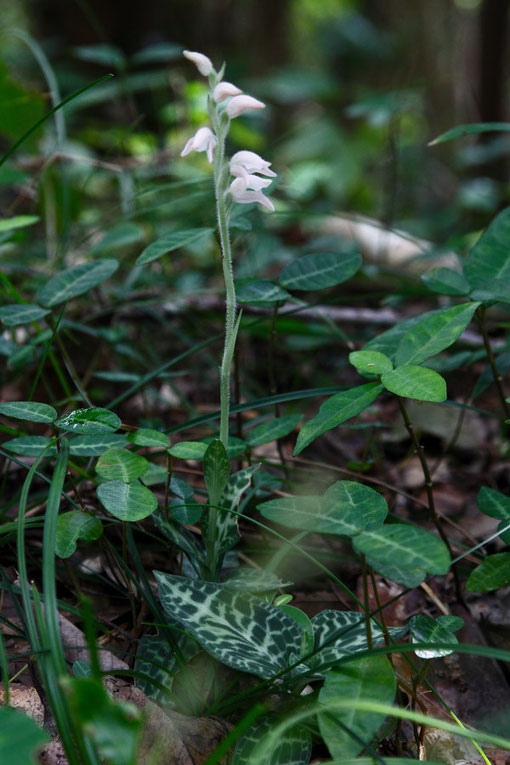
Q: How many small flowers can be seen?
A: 6